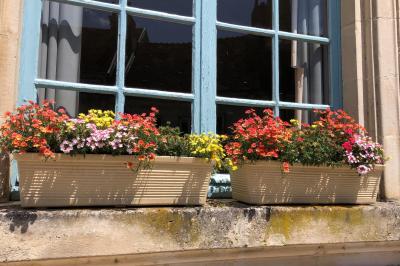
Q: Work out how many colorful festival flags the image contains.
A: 0